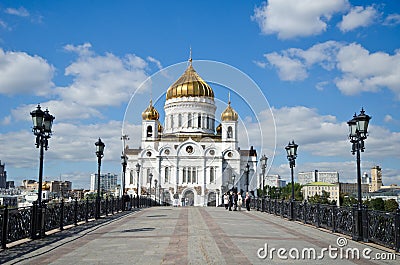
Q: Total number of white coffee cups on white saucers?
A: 0